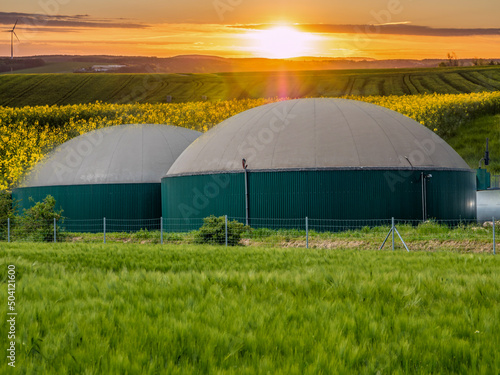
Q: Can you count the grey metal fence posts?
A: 8